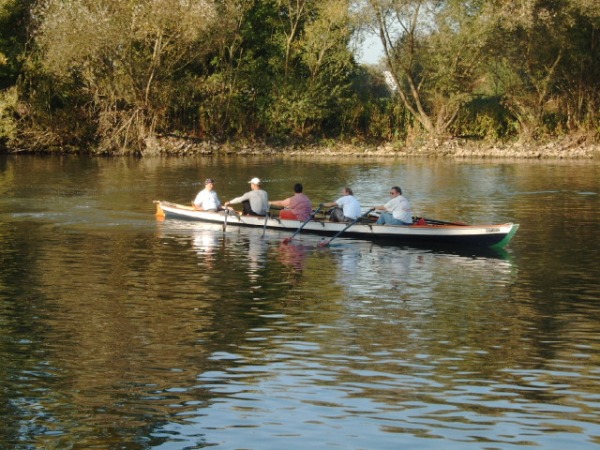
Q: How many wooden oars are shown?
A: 4